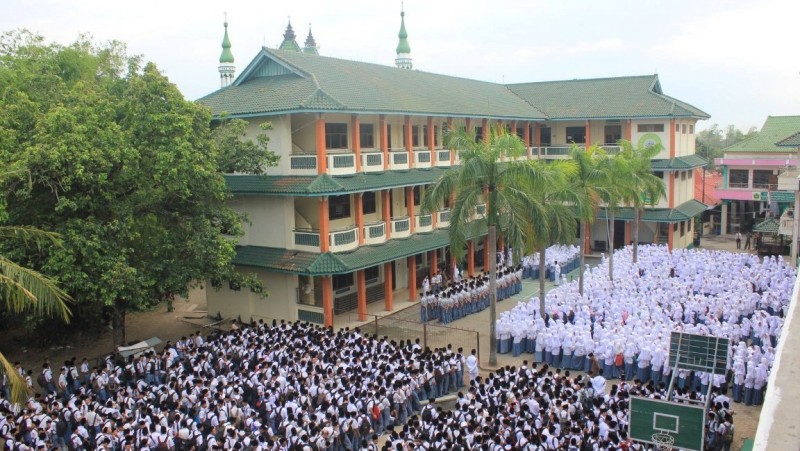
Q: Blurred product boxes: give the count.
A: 0